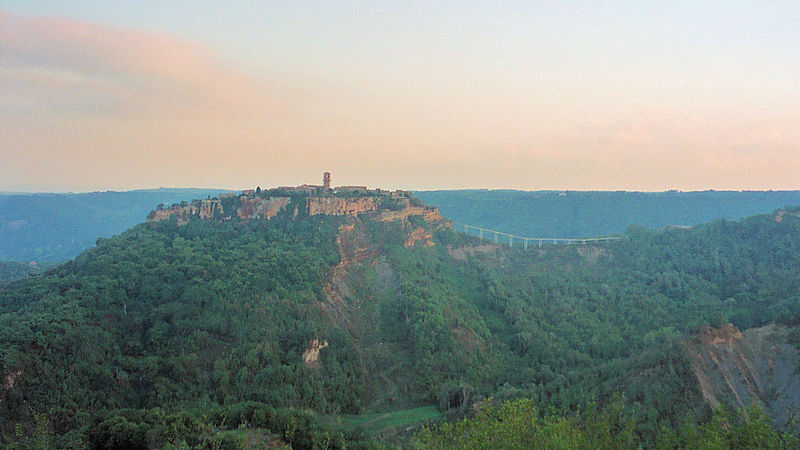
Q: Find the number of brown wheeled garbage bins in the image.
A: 0